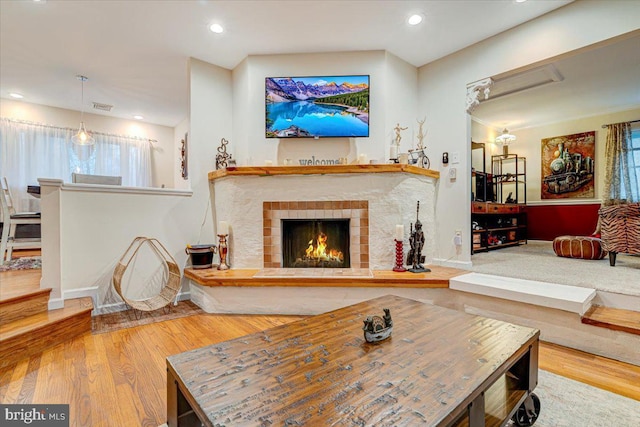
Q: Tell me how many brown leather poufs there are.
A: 1